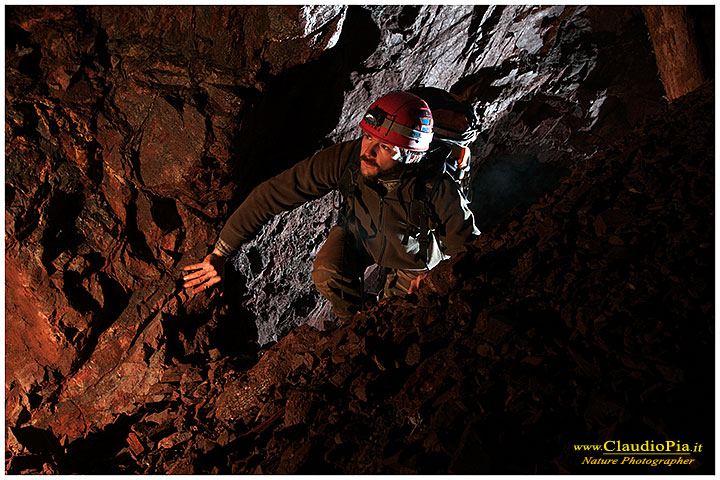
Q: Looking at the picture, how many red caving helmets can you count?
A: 1